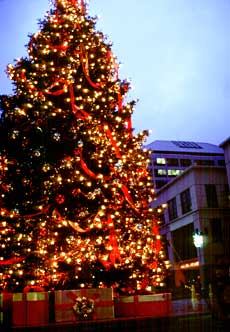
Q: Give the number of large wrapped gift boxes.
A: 3